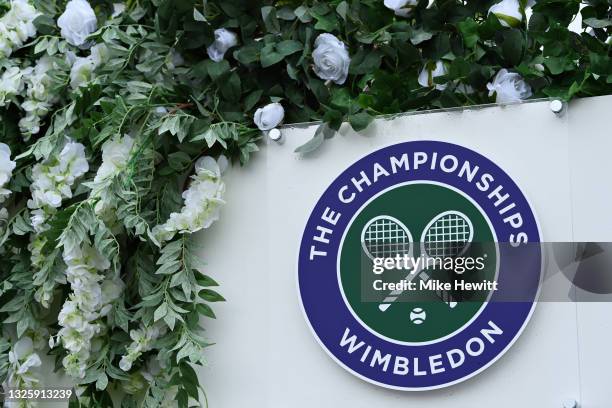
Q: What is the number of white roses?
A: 8